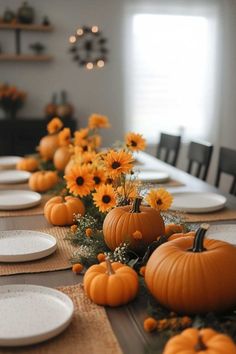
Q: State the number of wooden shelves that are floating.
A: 2